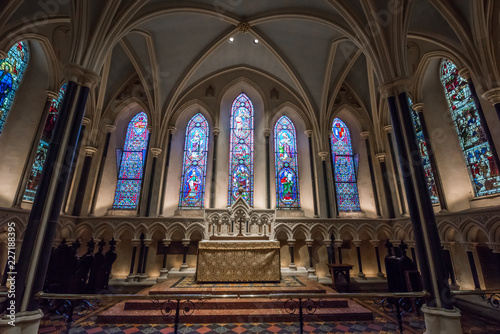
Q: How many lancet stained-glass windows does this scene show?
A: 9